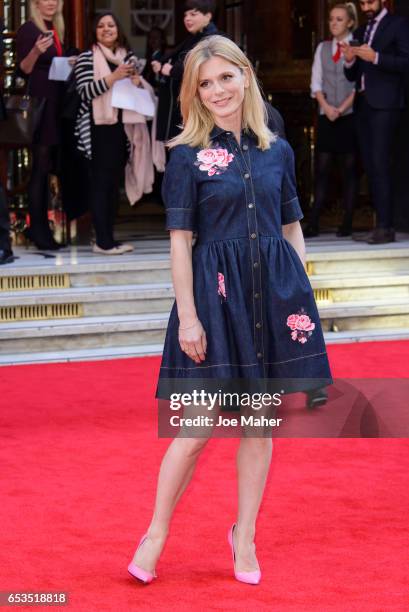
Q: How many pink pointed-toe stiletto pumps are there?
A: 2